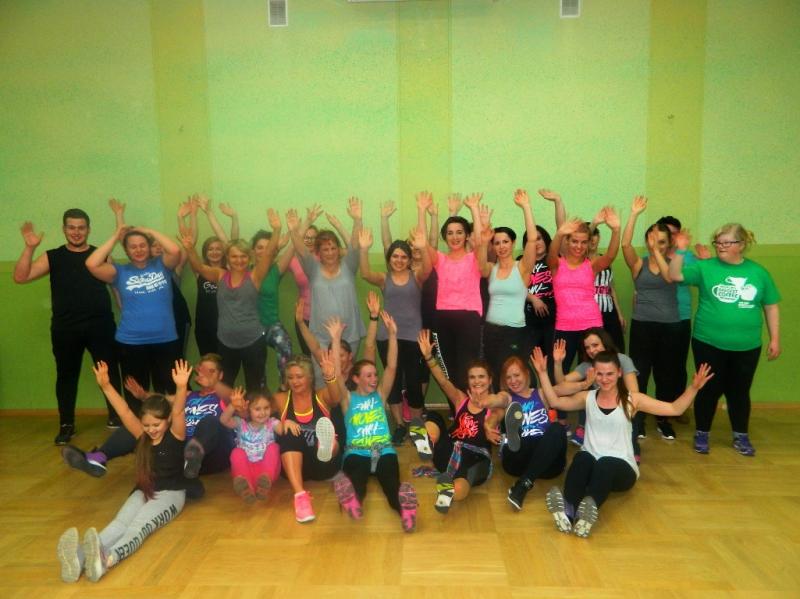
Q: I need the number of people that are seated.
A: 10